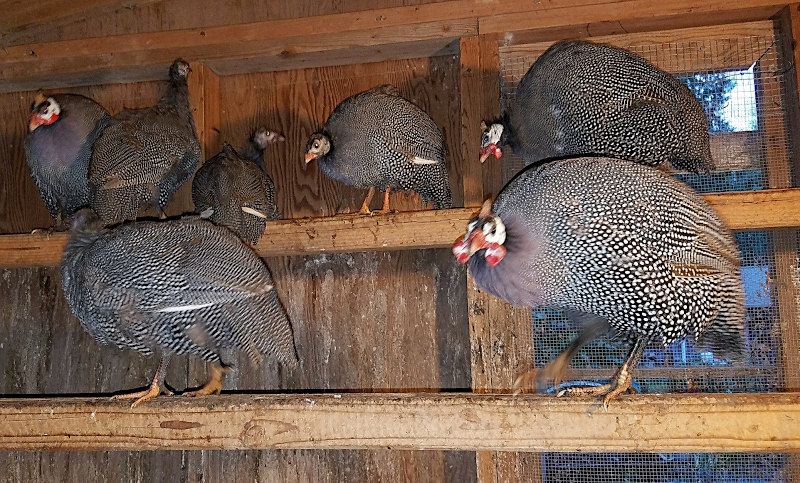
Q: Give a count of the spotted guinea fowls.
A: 7